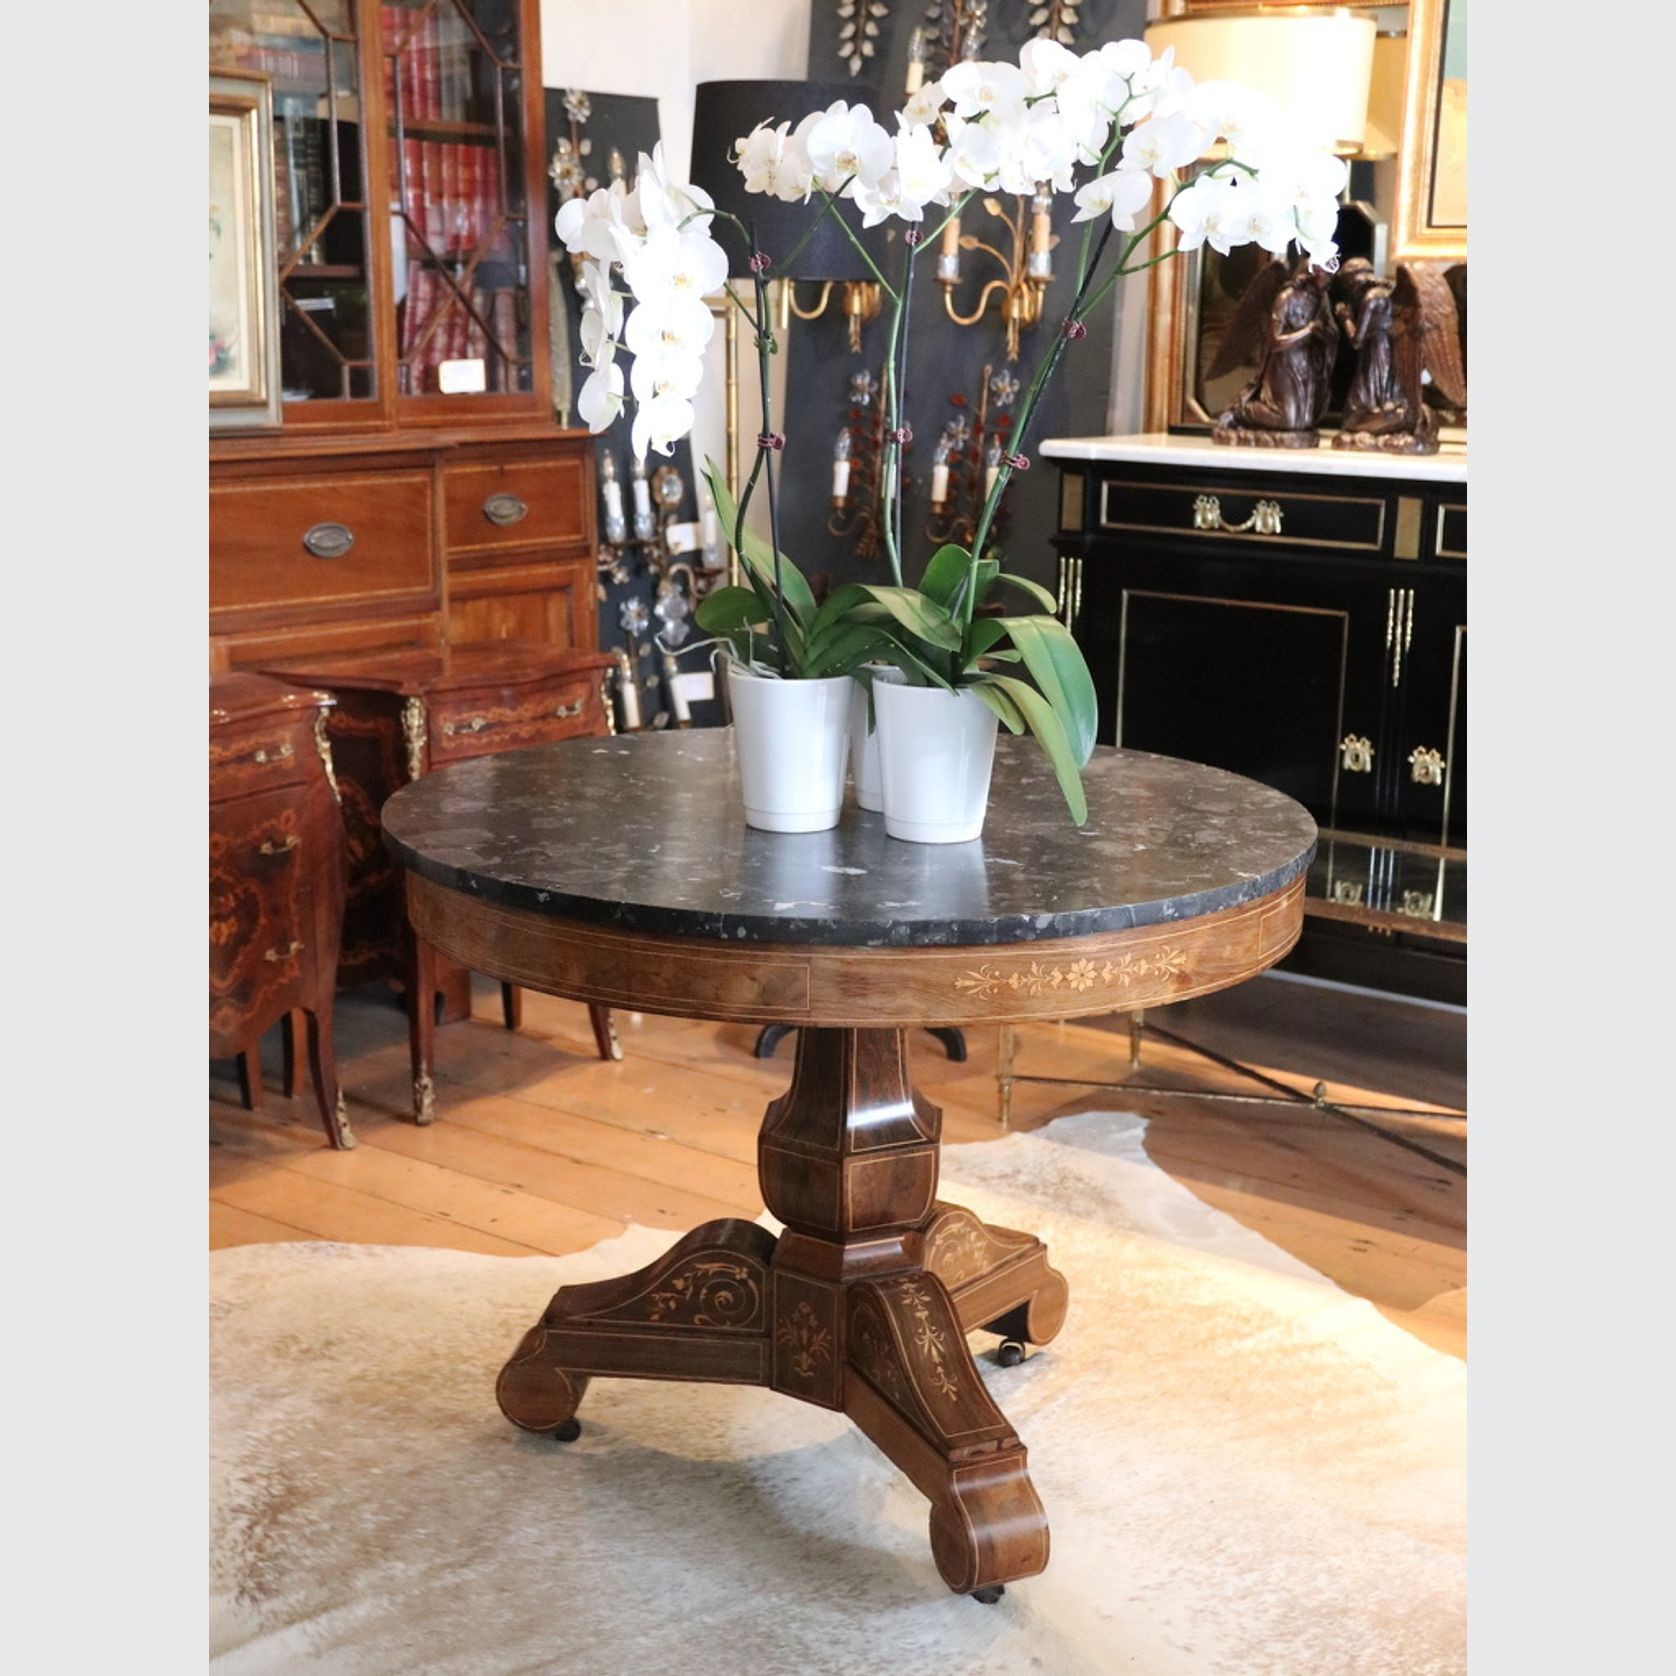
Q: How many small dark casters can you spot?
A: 3